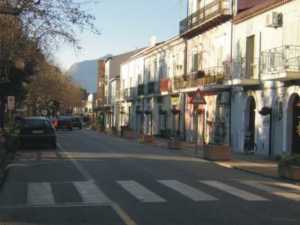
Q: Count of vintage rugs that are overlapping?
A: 0